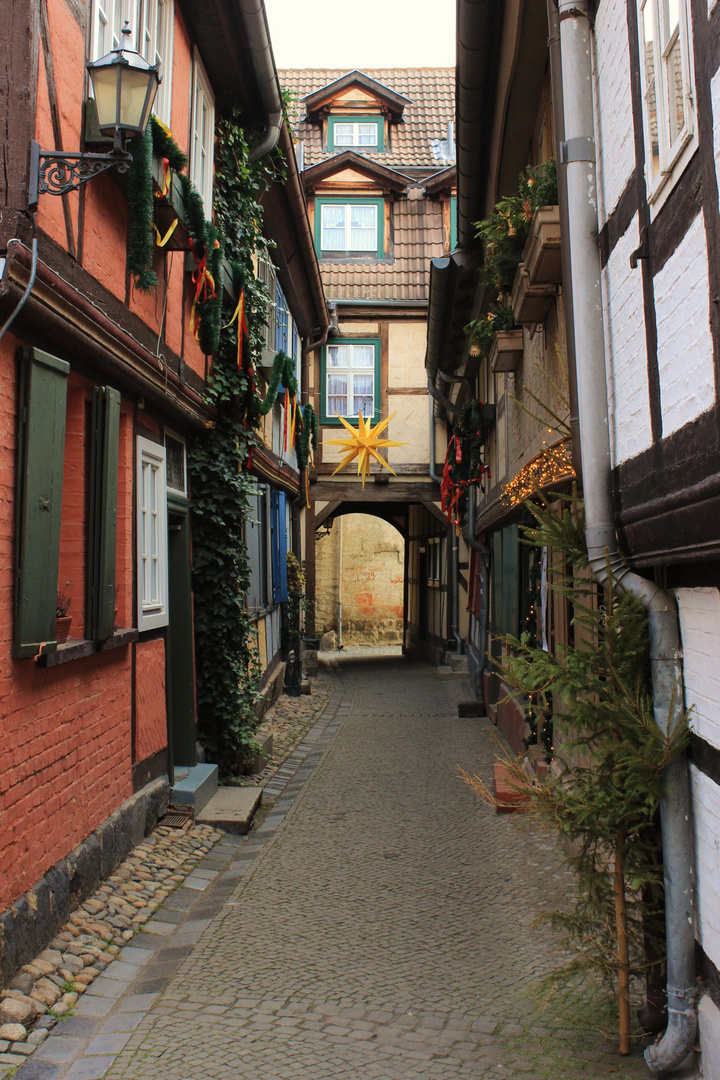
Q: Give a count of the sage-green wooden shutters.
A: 2